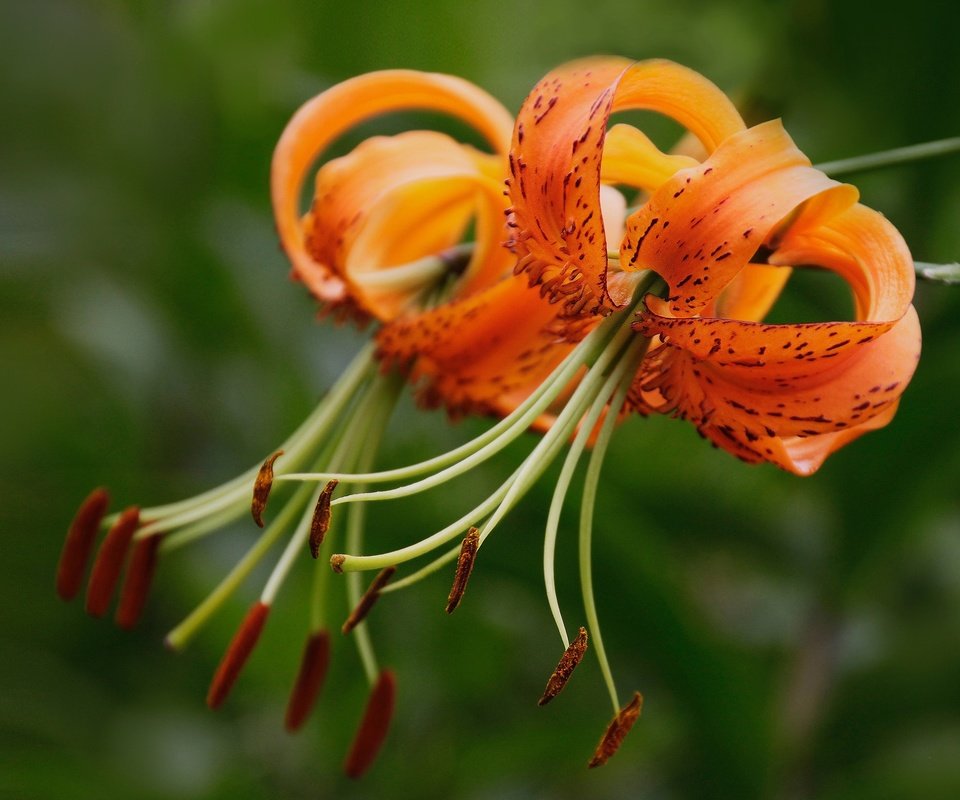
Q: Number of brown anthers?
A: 6